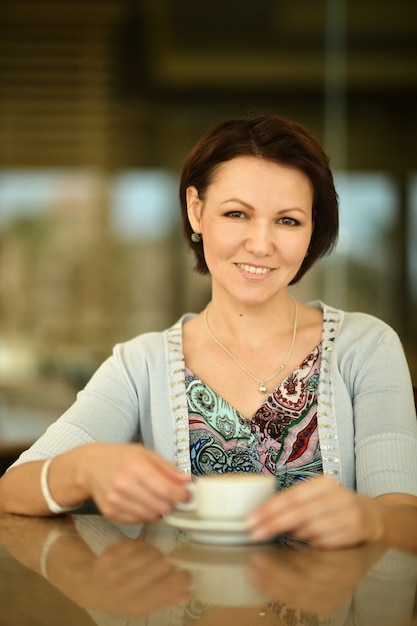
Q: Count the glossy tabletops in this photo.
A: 1